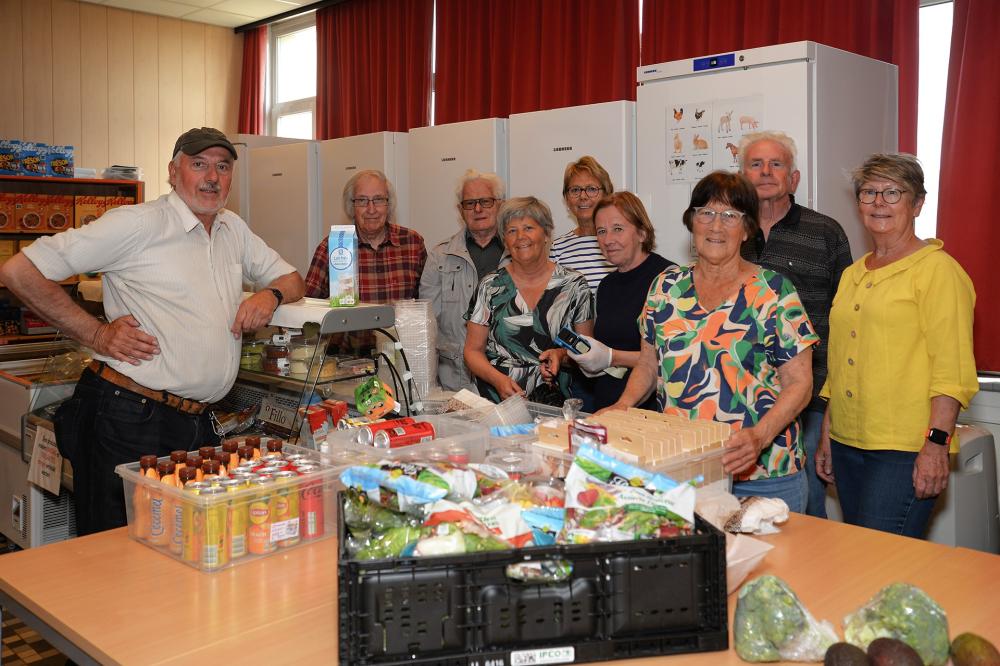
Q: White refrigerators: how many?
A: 6